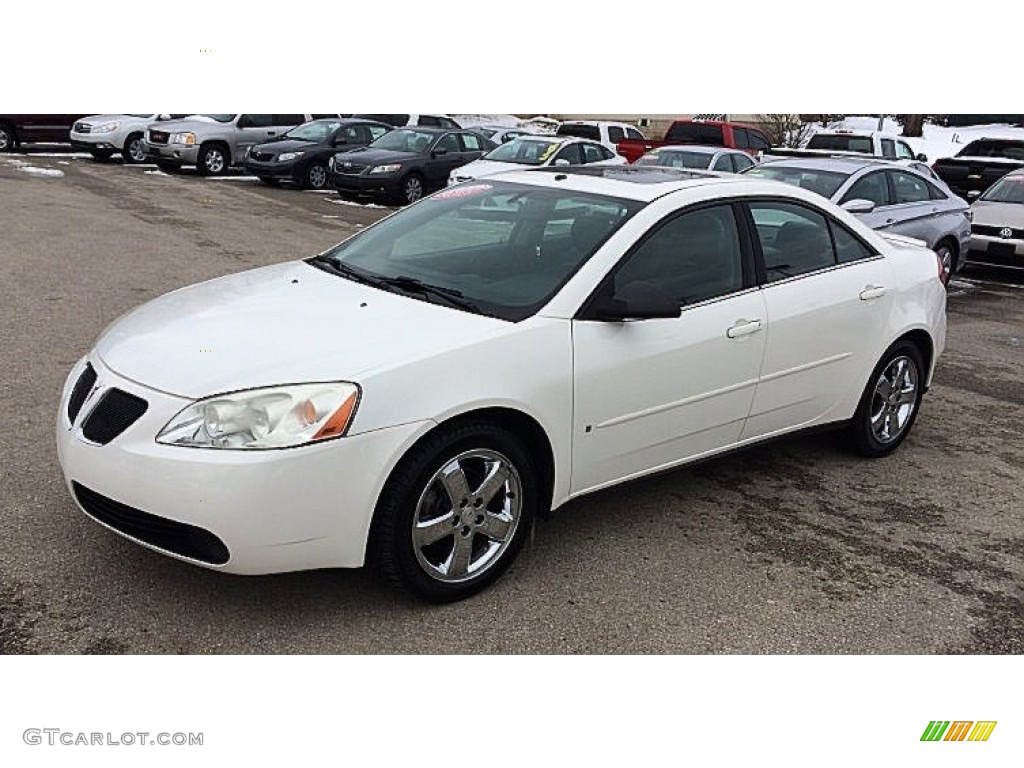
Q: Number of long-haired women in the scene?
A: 0